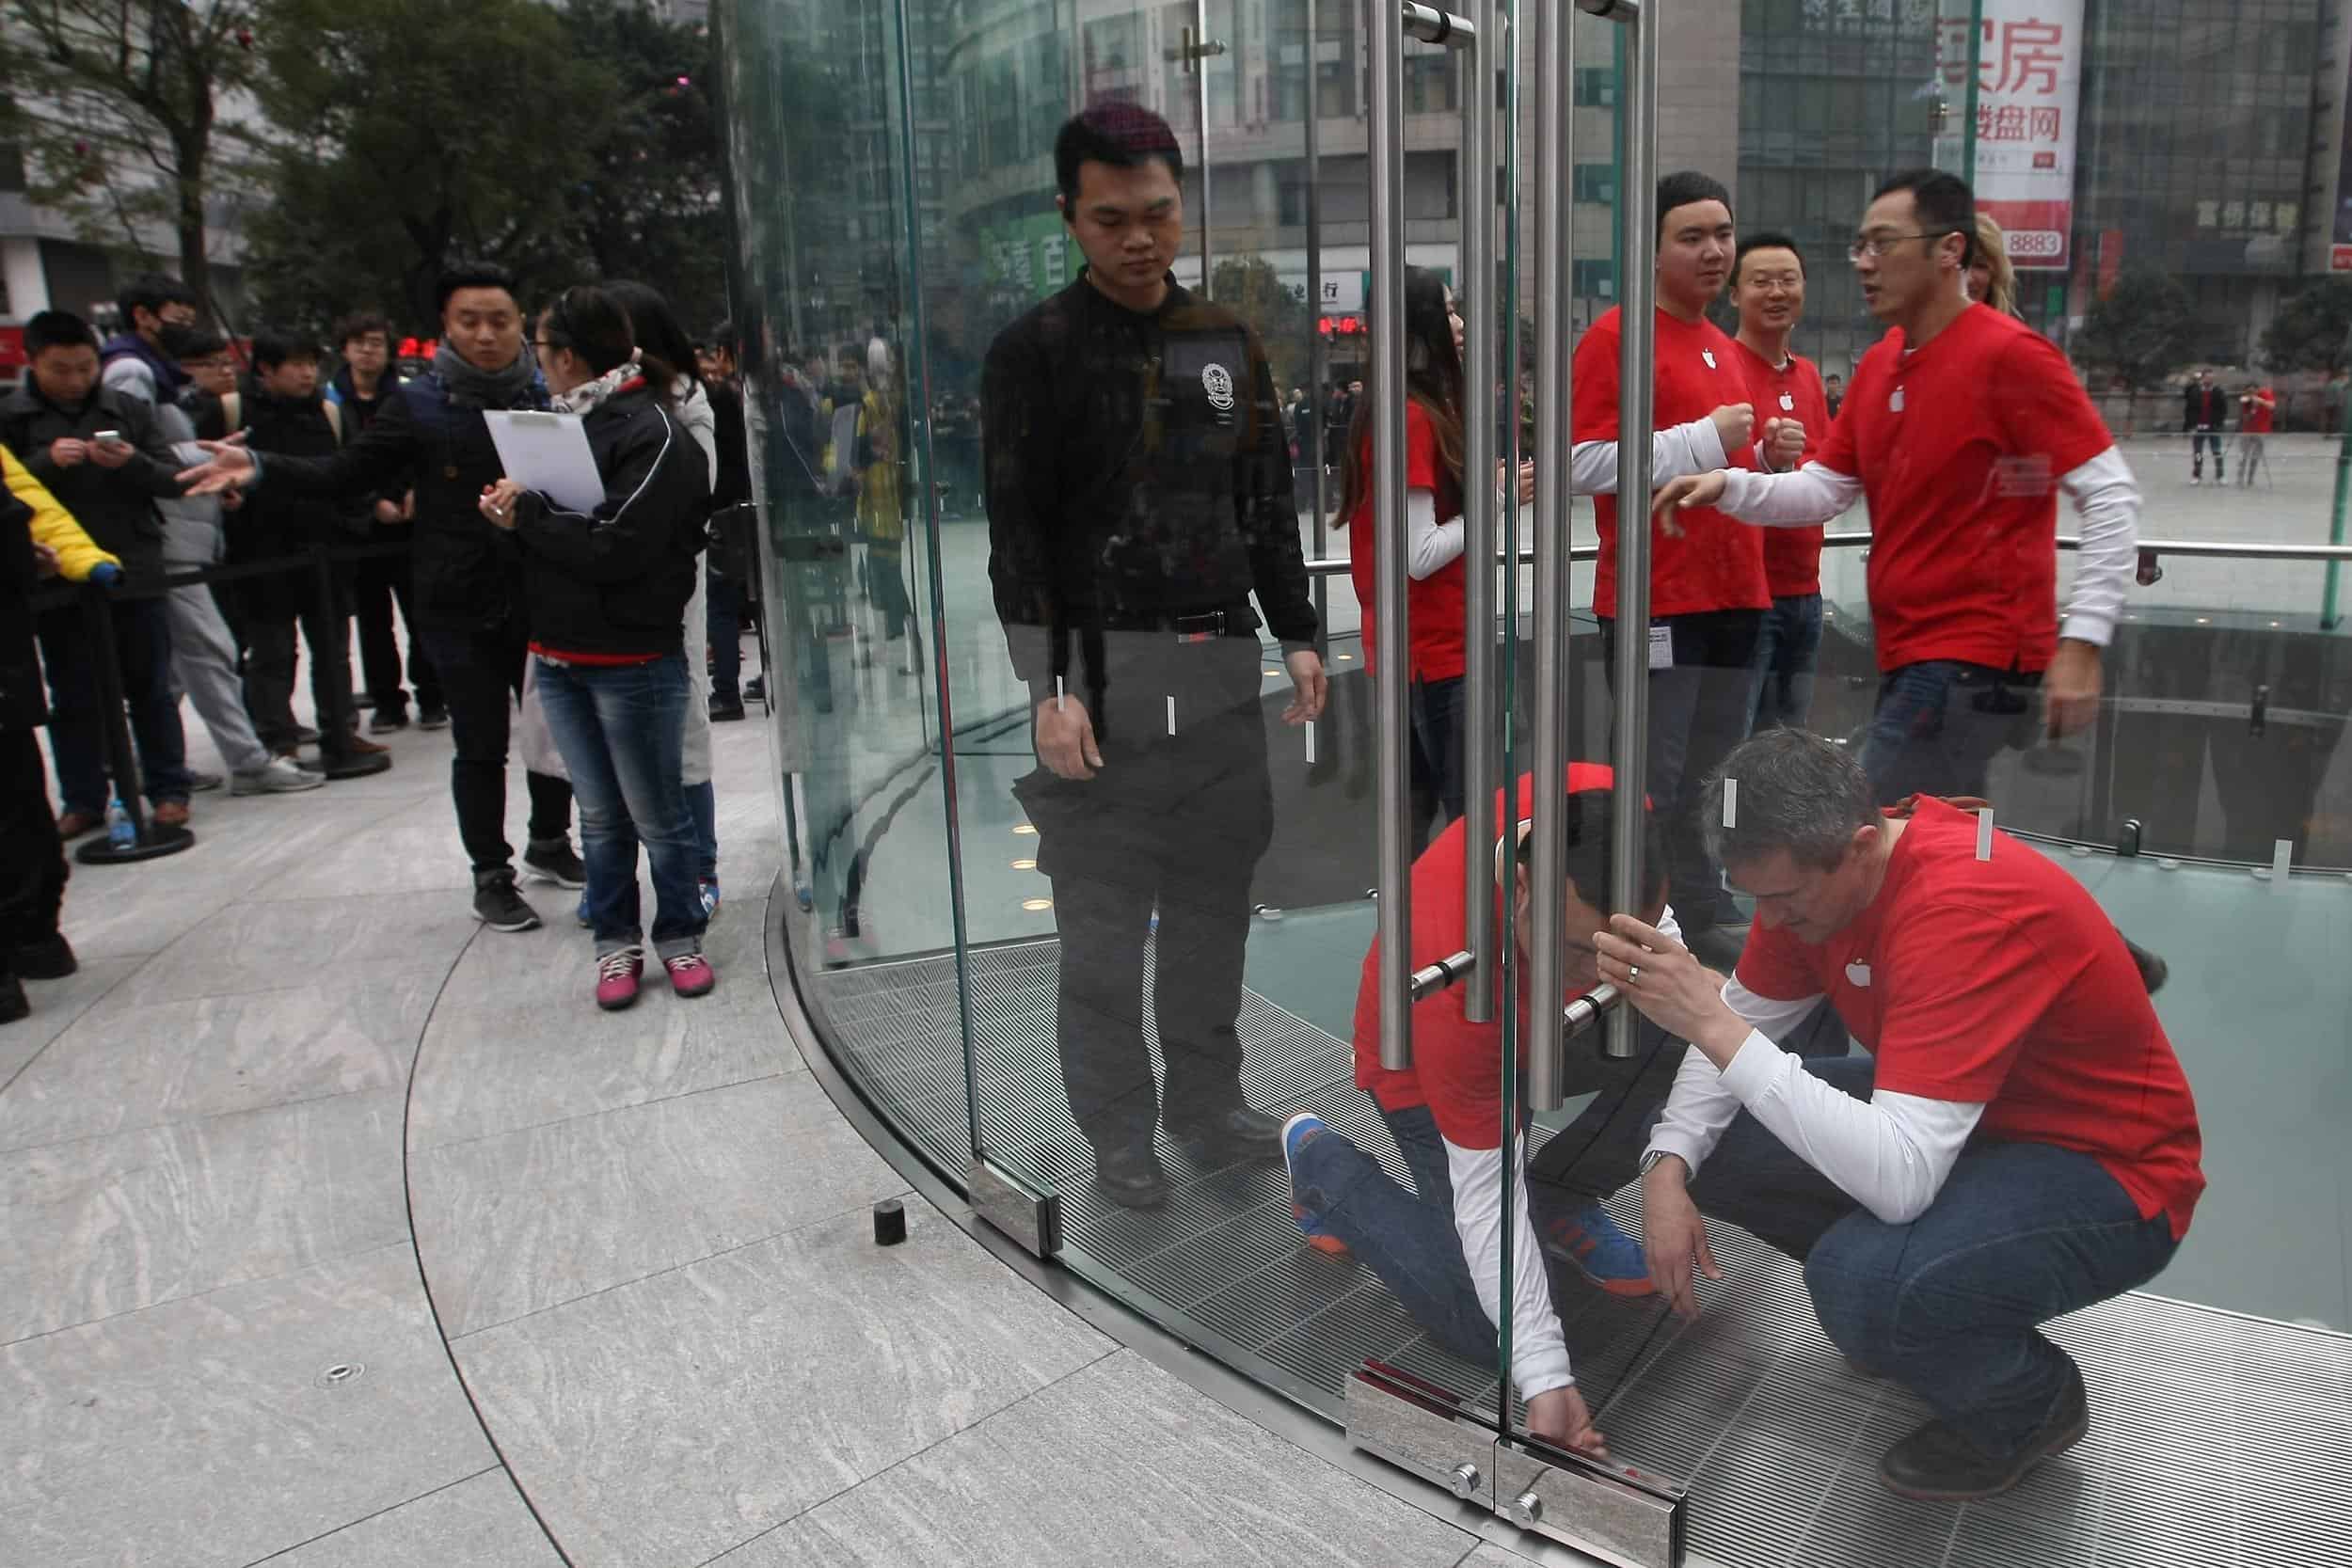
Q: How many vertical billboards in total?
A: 1